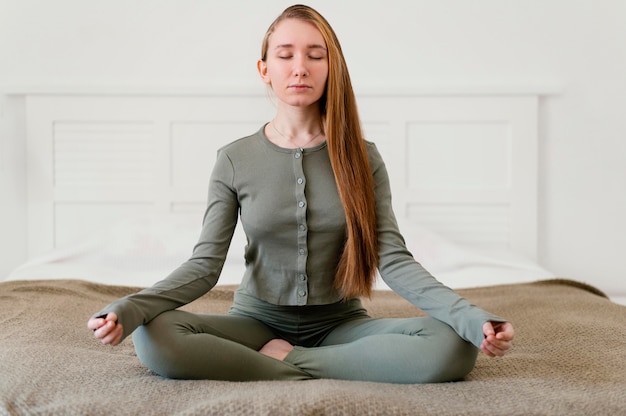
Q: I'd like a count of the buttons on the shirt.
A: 7